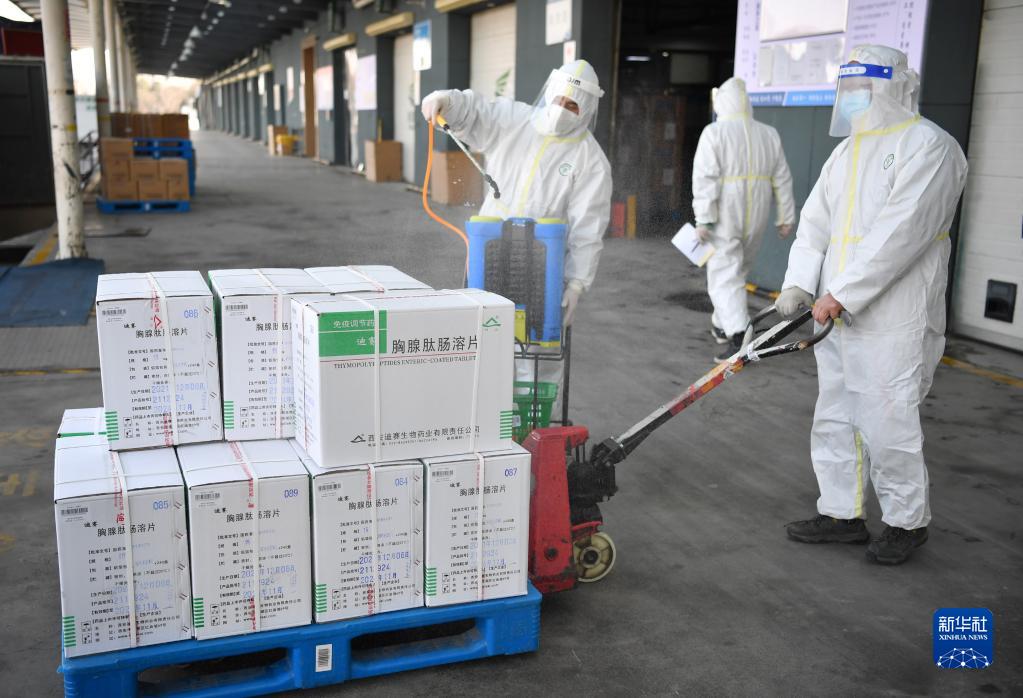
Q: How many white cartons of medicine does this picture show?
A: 9